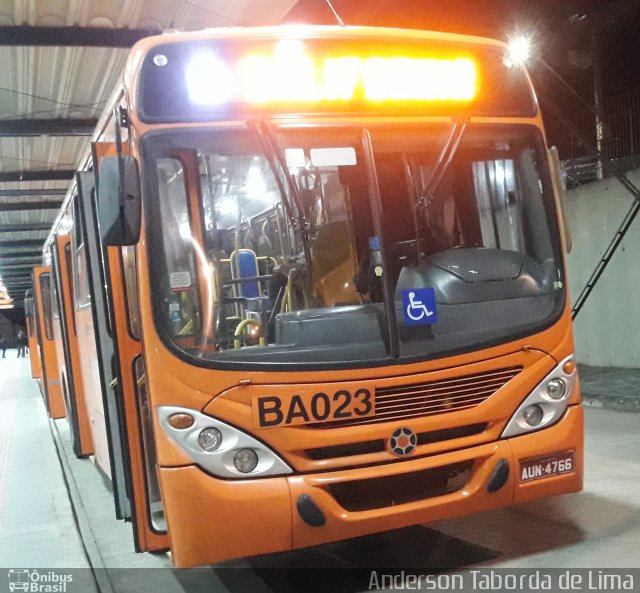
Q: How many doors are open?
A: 4